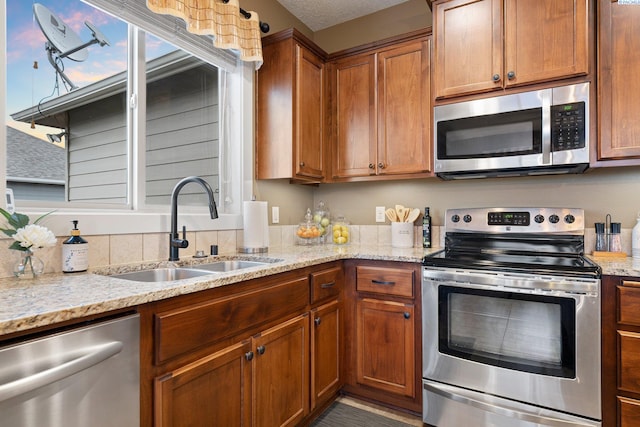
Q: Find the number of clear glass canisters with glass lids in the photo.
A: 3